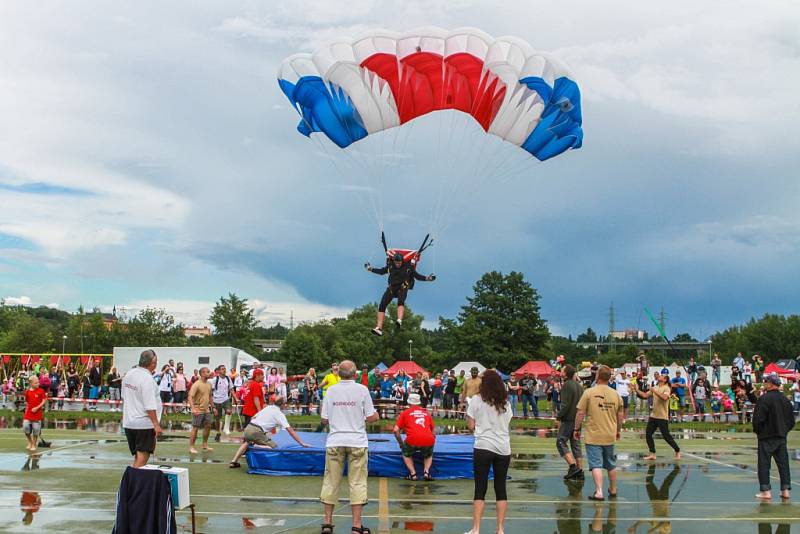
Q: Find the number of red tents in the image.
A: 3